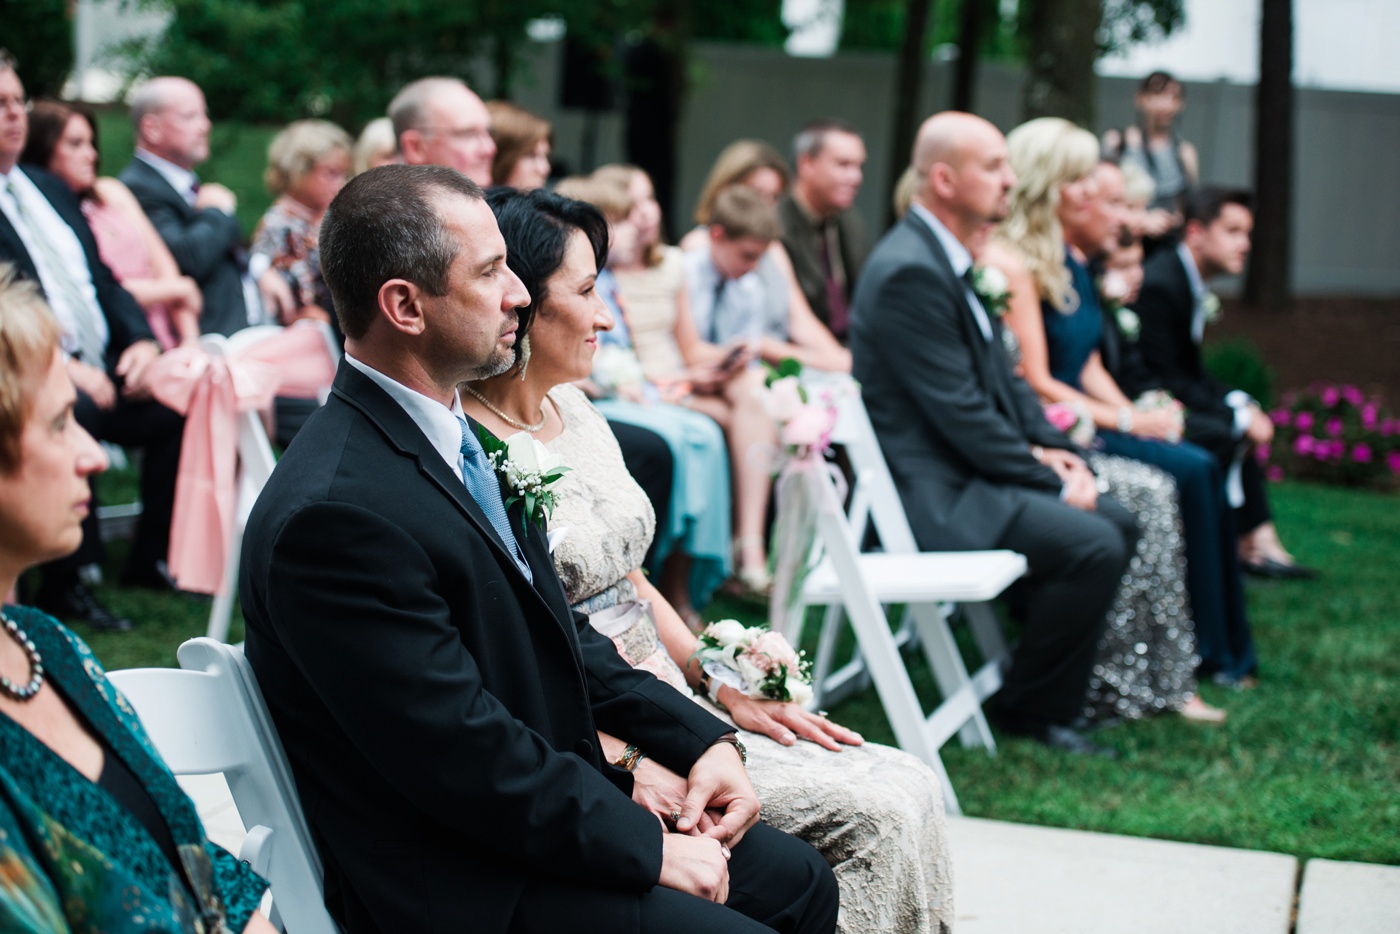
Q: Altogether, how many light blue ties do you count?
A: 1